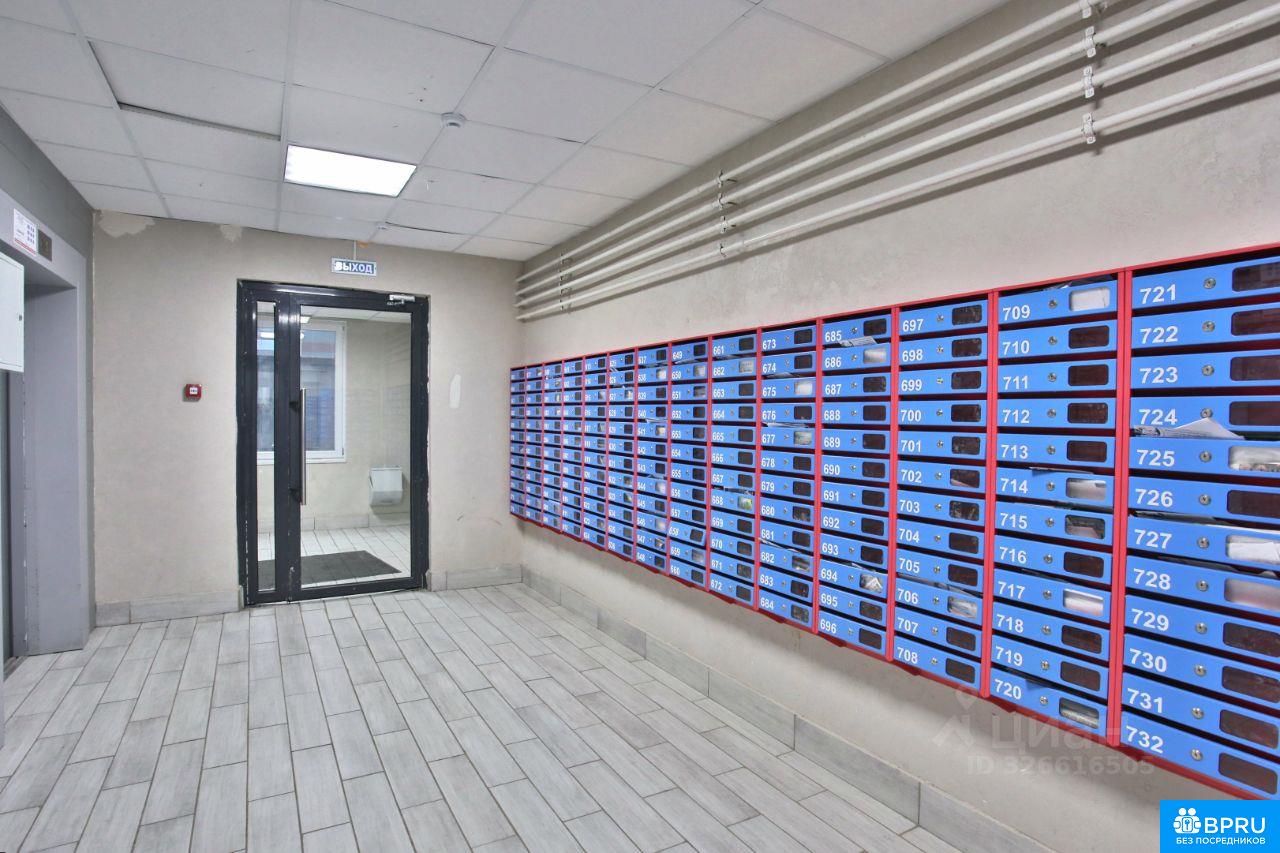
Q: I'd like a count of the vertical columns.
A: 14